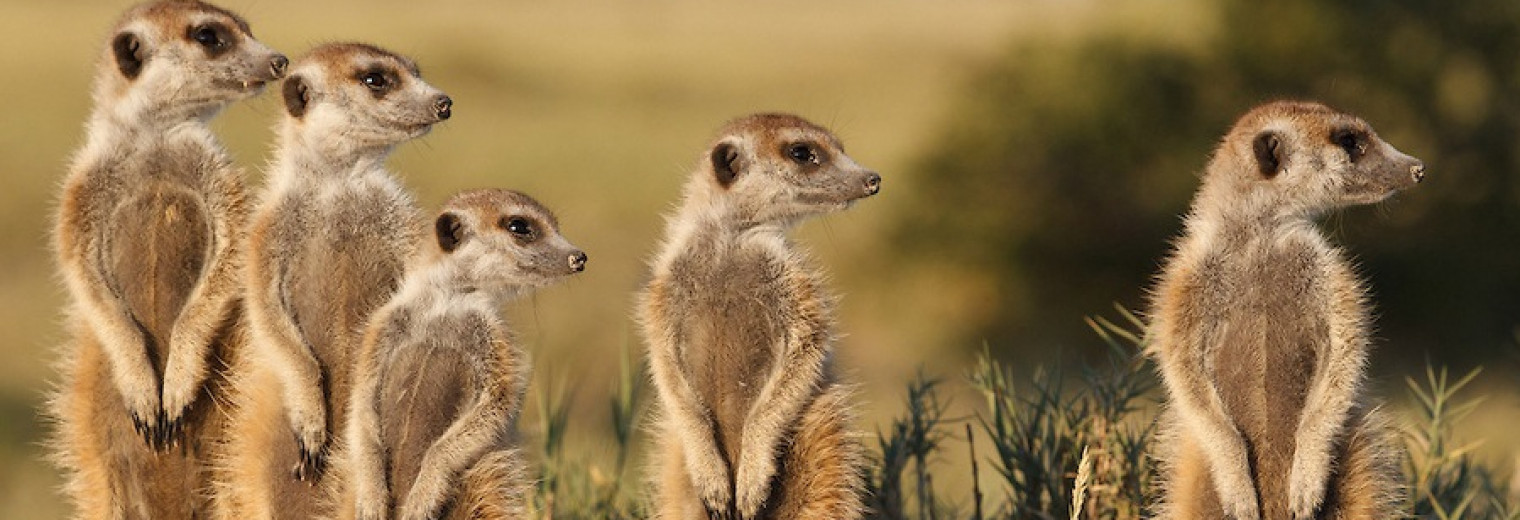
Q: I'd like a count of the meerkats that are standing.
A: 5